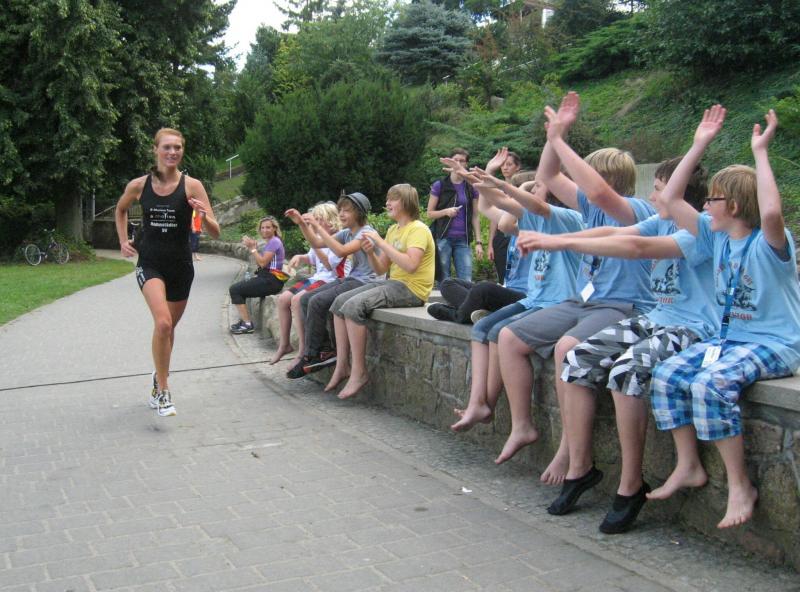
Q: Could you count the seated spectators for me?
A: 9